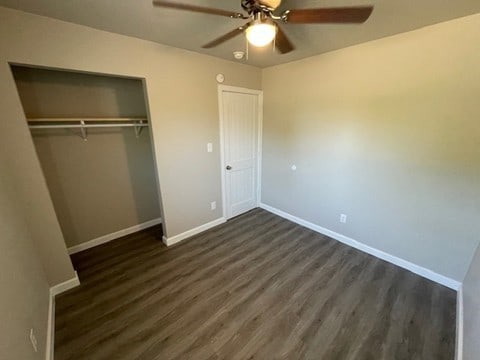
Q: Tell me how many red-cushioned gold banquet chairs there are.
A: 0